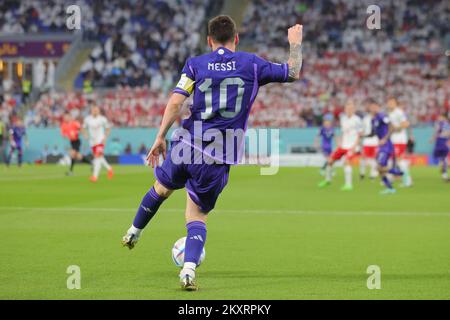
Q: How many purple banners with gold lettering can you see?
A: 1